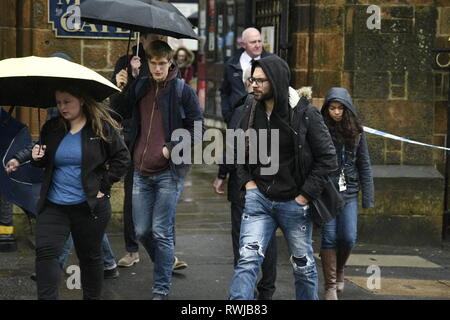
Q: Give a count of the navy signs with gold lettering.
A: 1